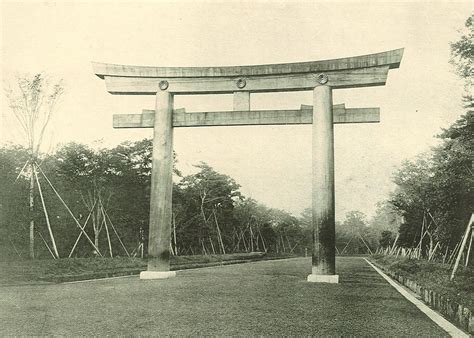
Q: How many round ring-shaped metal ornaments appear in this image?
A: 3